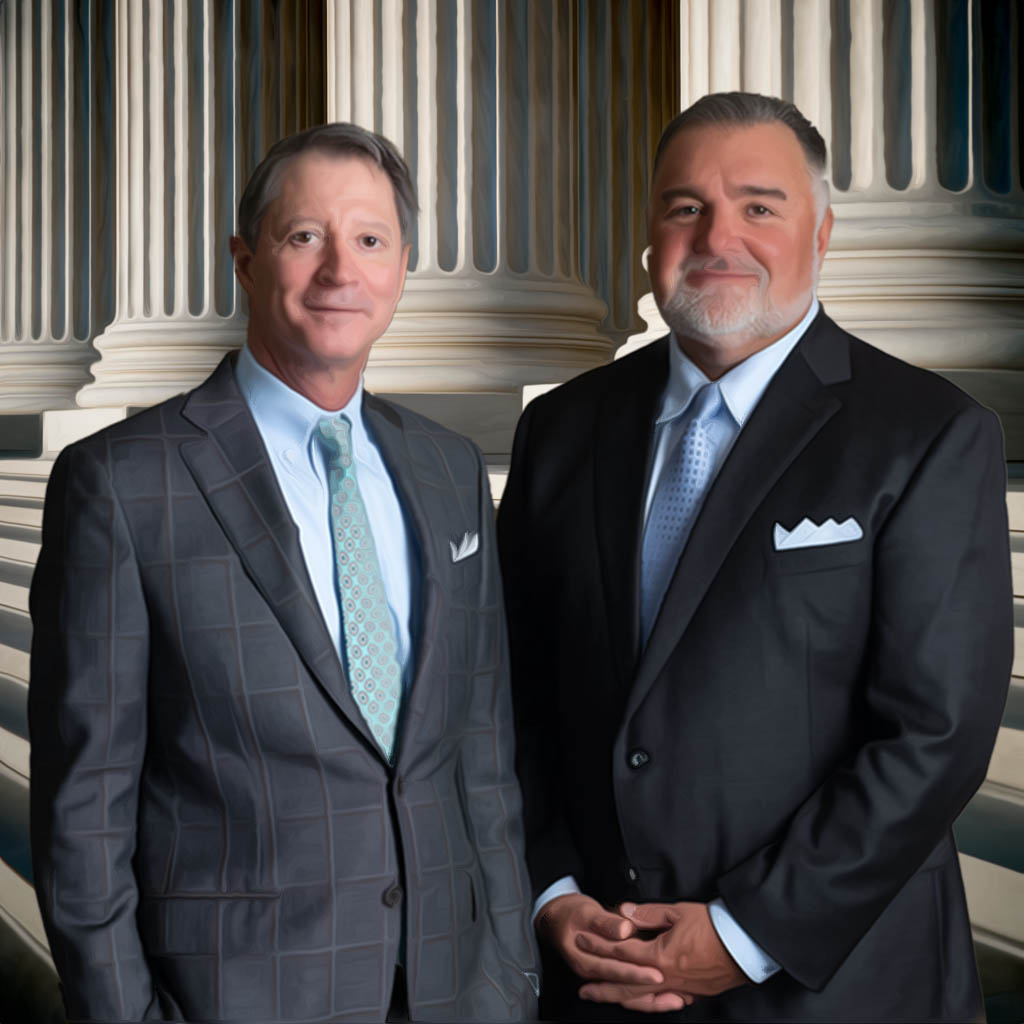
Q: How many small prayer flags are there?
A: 0